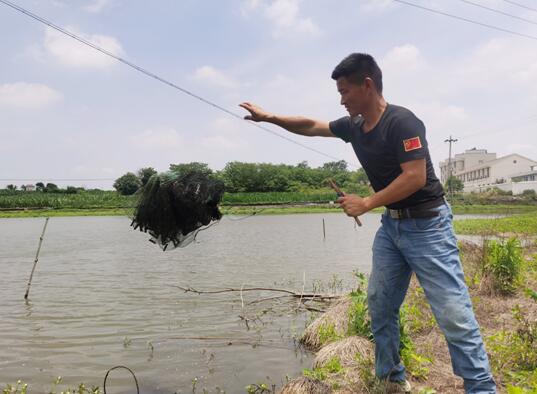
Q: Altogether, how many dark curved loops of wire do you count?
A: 1